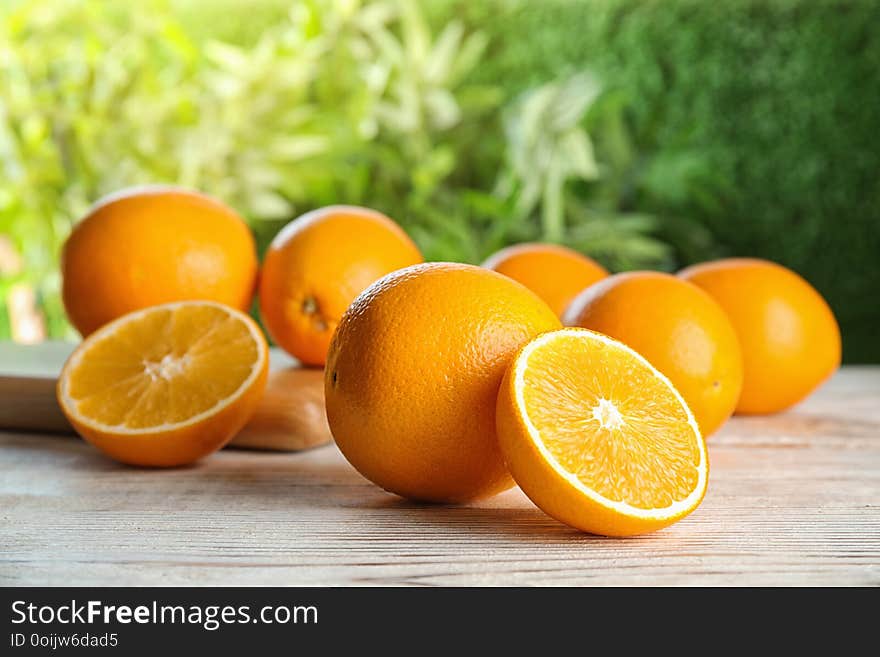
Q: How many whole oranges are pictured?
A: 6